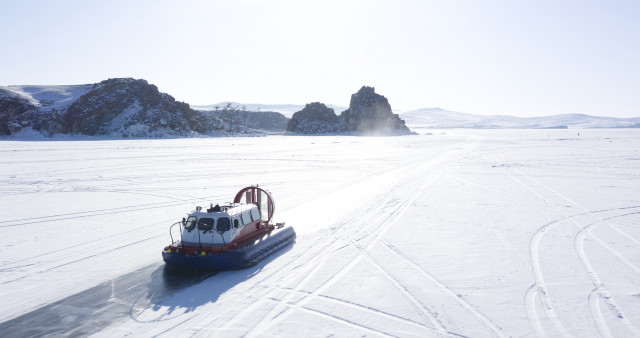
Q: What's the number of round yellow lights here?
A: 2